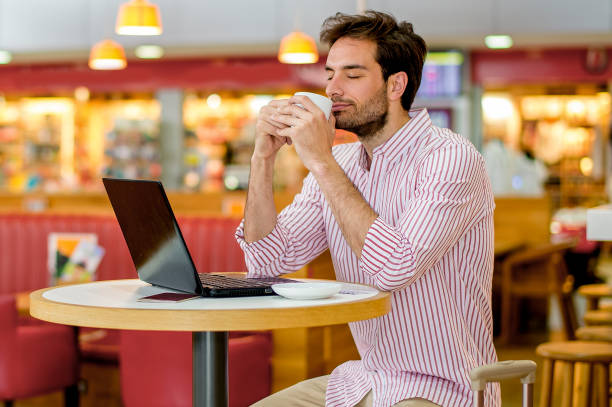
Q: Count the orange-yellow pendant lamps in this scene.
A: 3